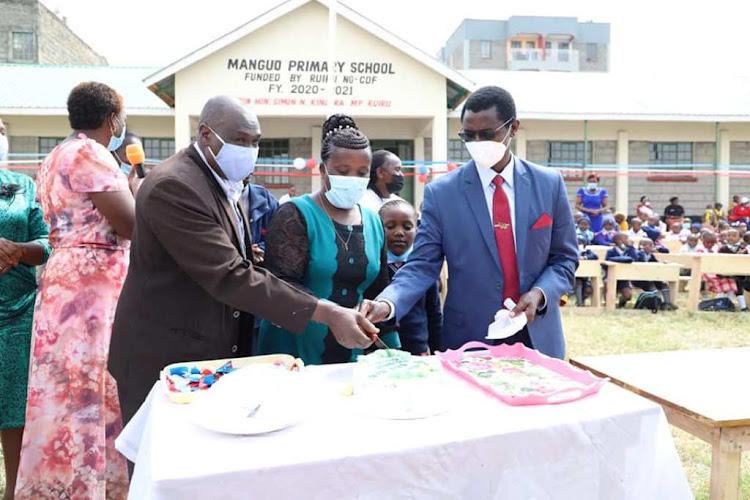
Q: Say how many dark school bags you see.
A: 2